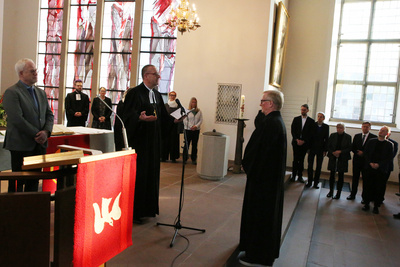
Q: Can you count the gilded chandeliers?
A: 1